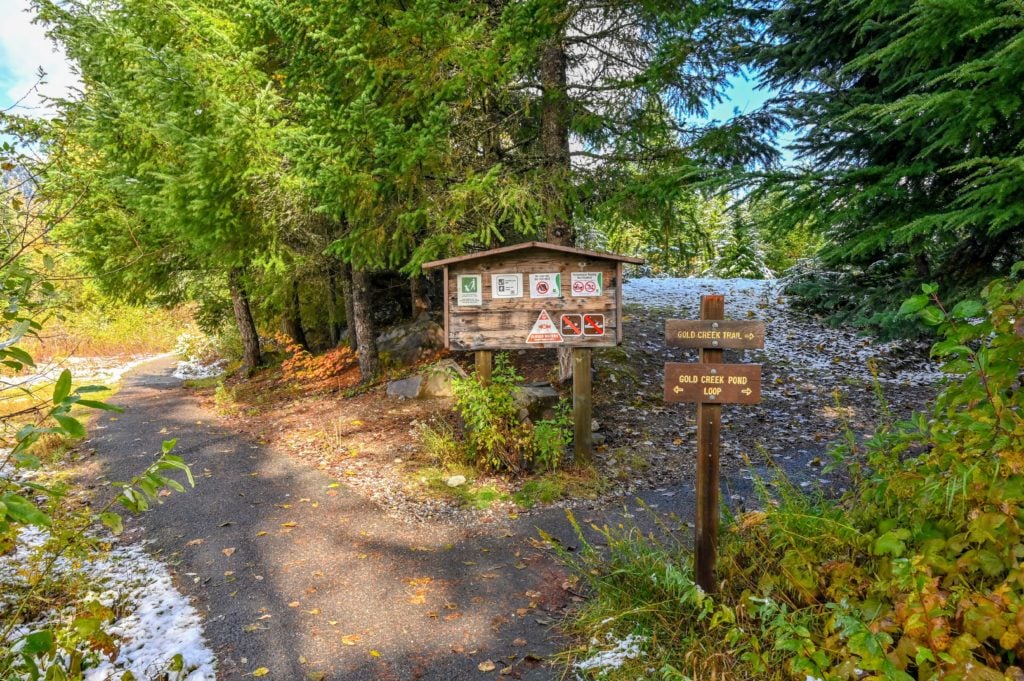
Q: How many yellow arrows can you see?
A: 3